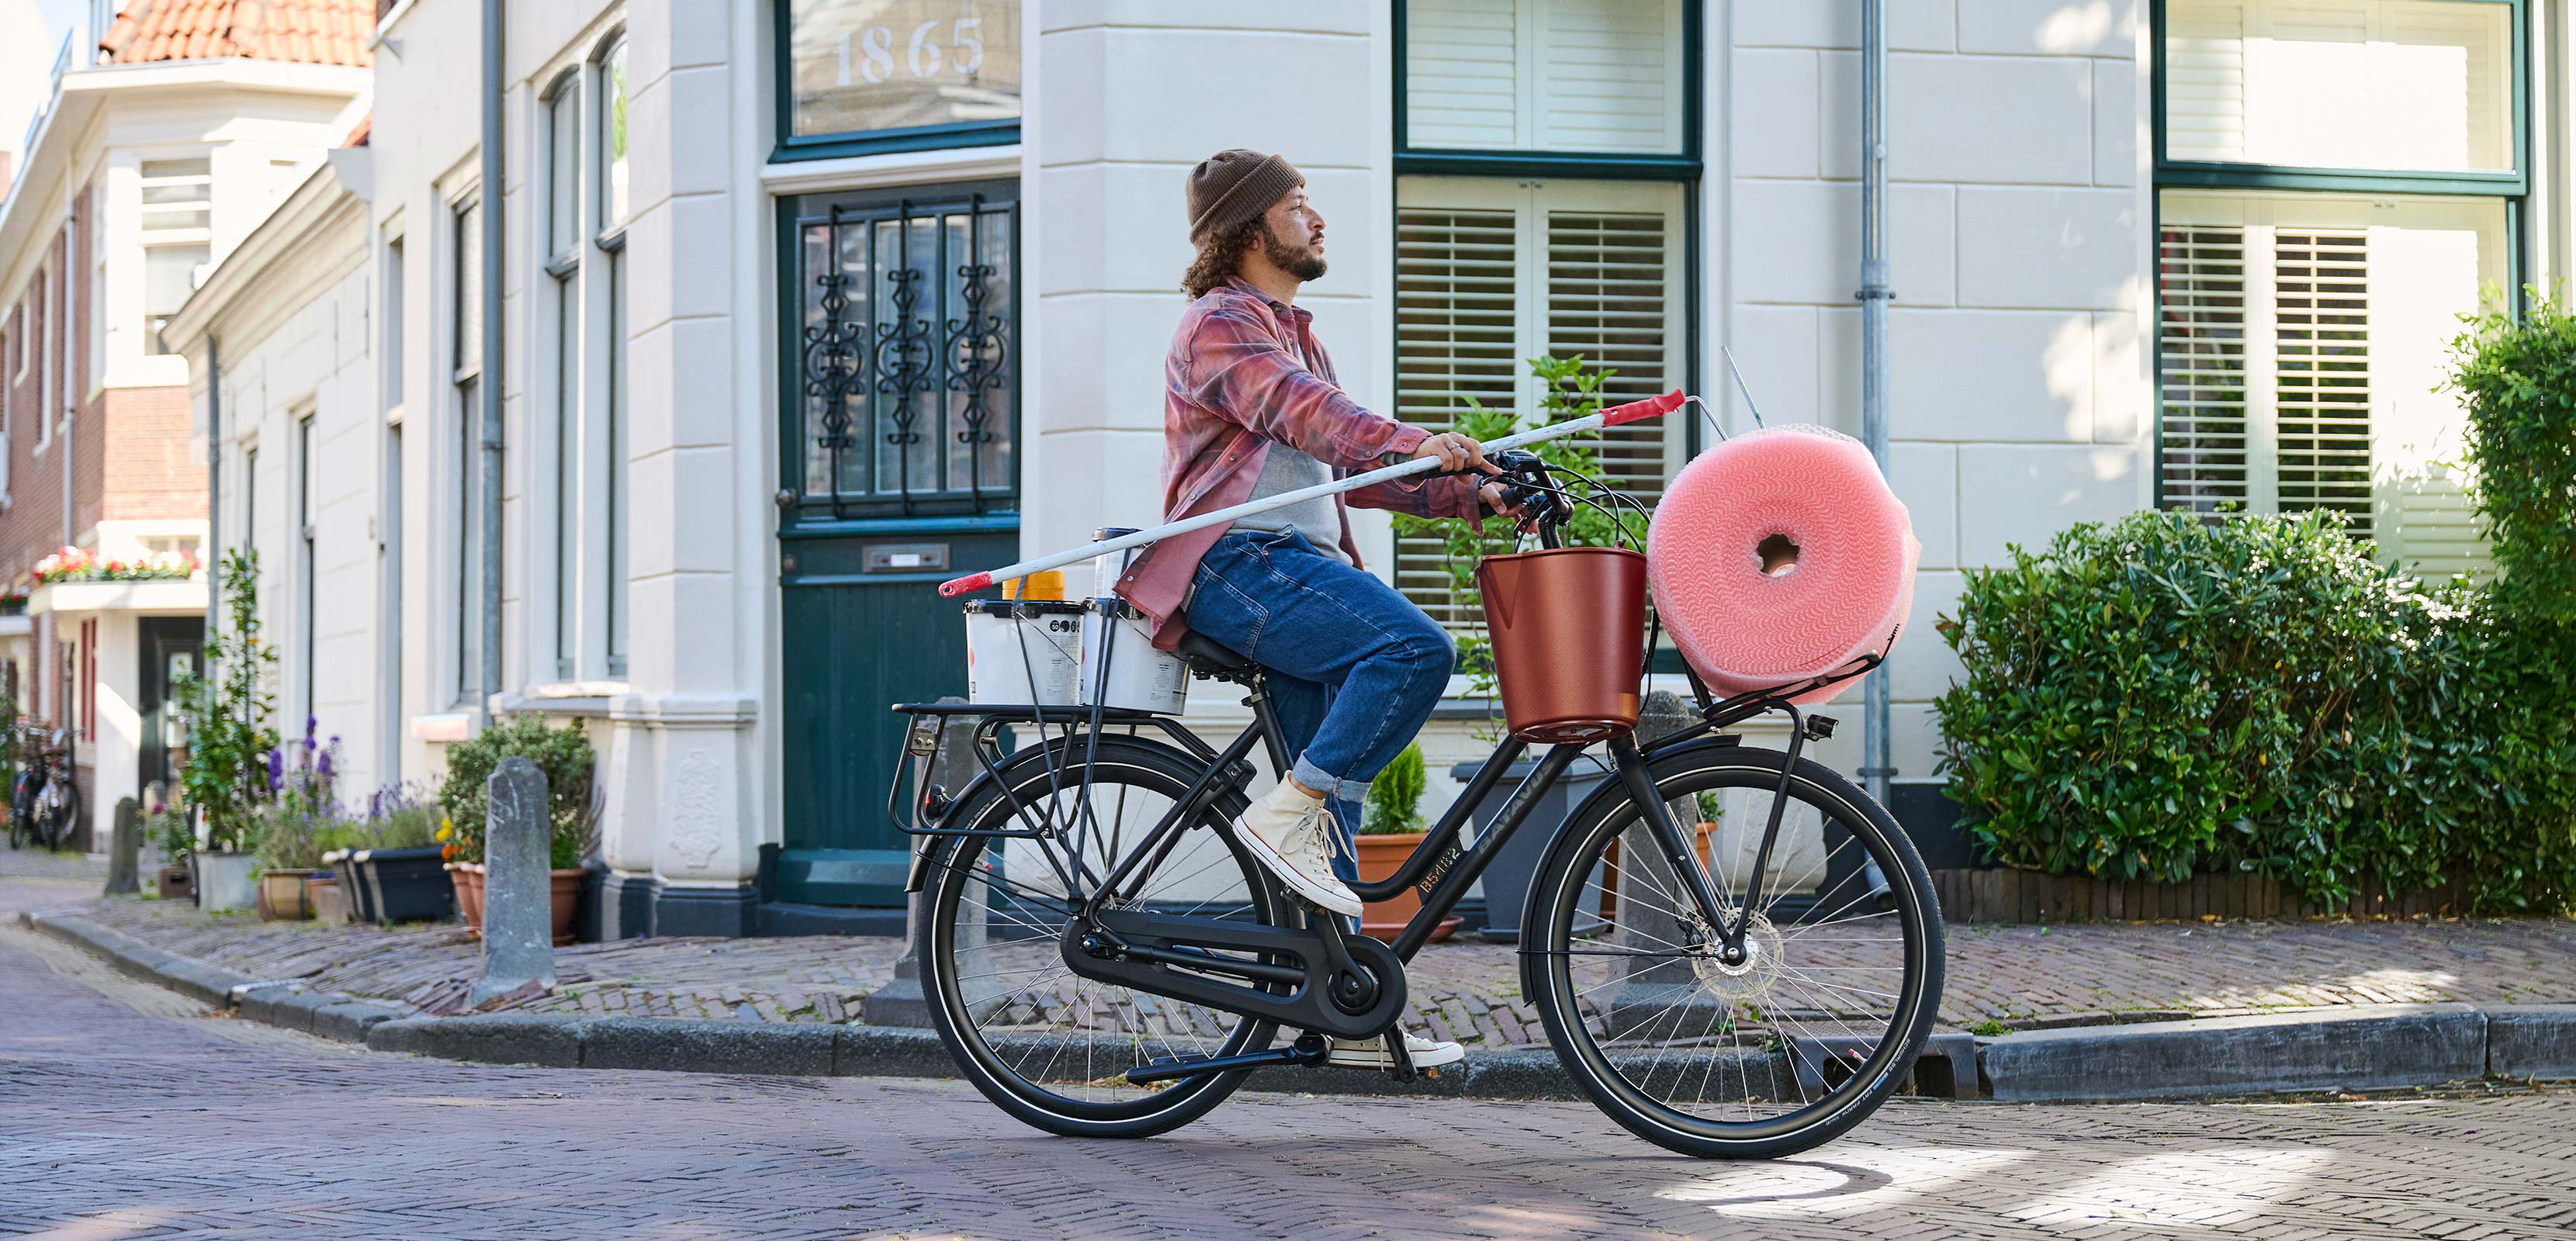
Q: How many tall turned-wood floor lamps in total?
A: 0